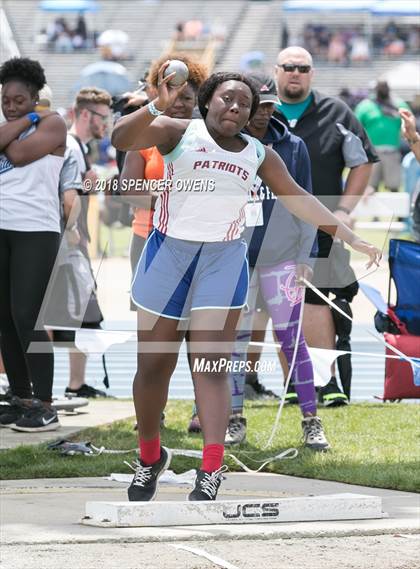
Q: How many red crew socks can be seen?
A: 2